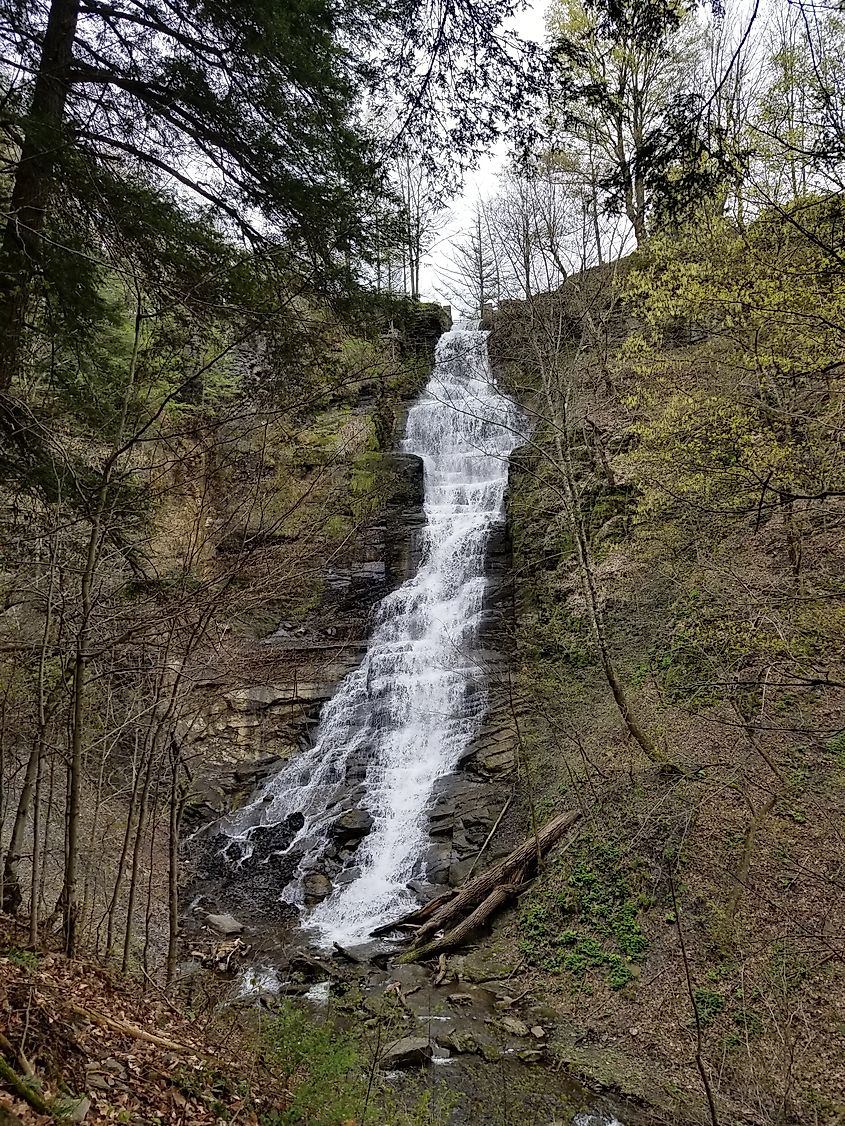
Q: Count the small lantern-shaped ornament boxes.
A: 0